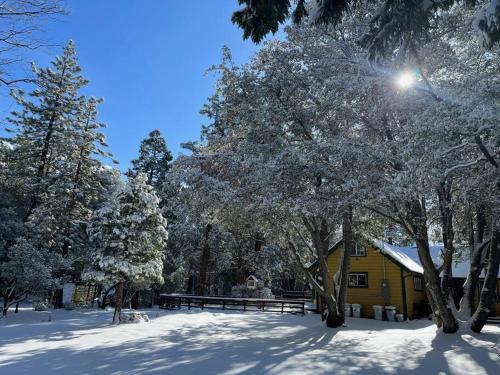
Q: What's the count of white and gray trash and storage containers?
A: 5